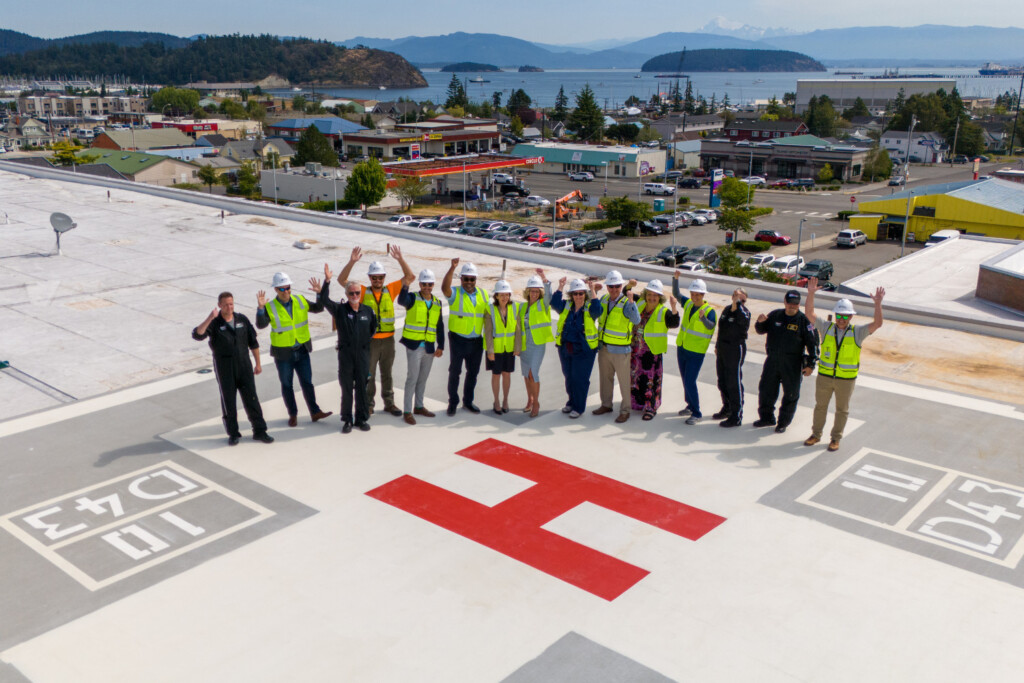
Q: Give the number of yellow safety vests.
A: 11